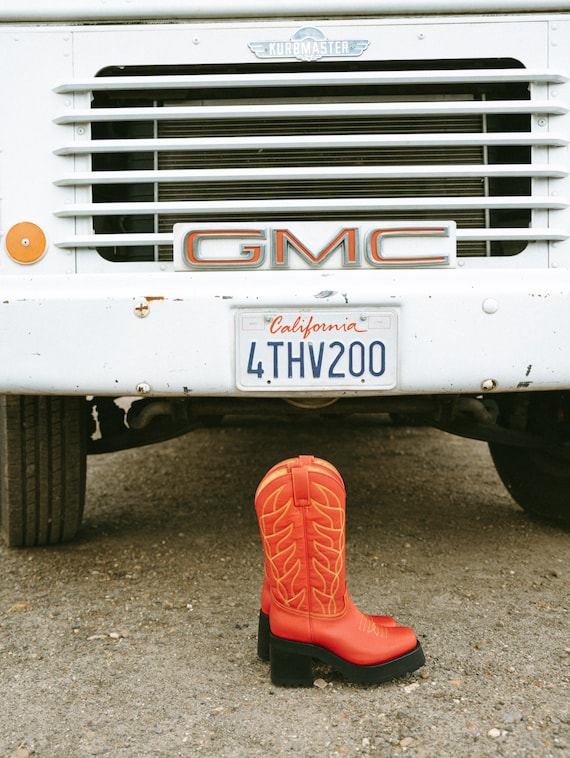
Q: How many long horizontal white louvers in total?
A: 6